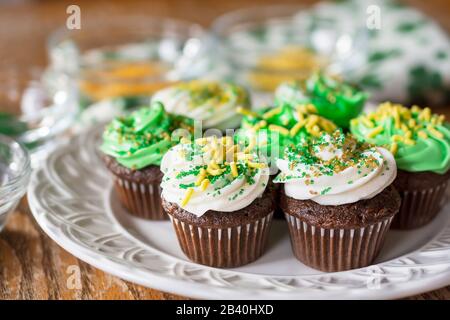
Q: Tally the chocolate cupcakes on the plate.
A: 7